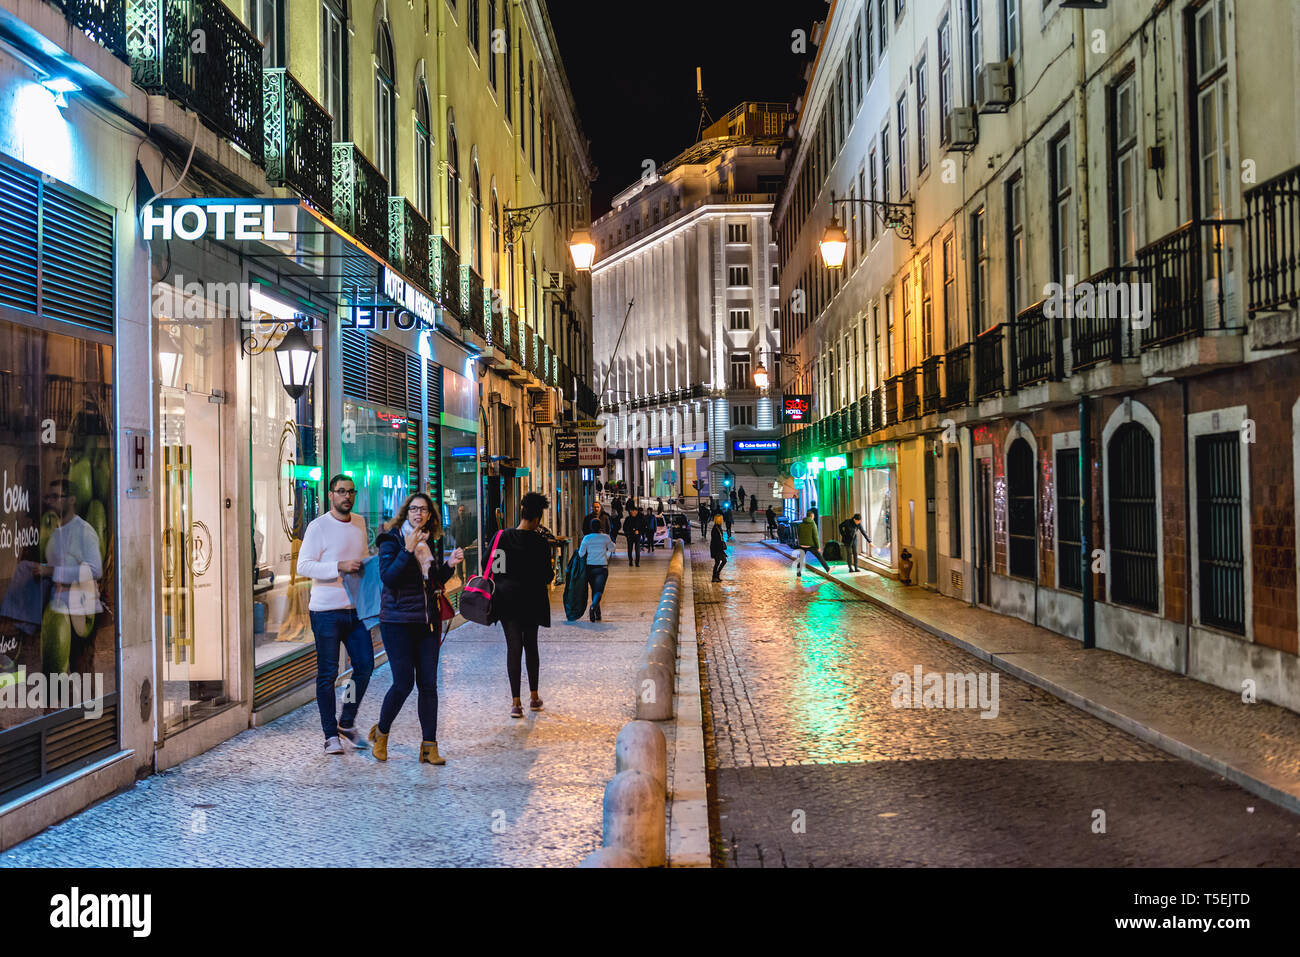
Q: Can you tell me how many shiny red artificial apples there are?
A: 0